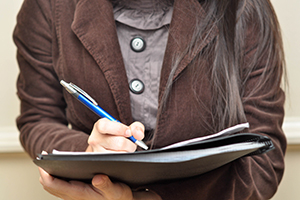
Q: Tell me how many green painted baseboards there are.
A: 0